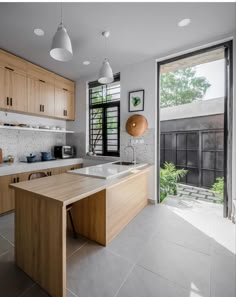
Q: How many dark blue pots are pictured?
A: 2